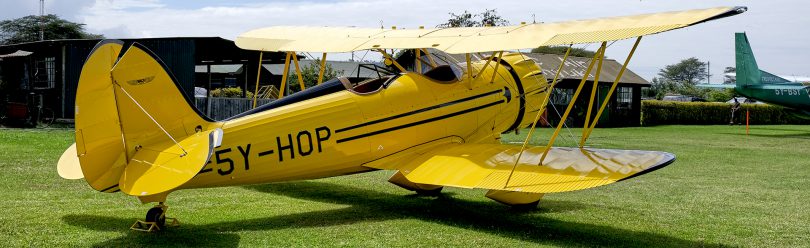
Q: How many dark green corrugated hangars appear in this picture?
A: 1